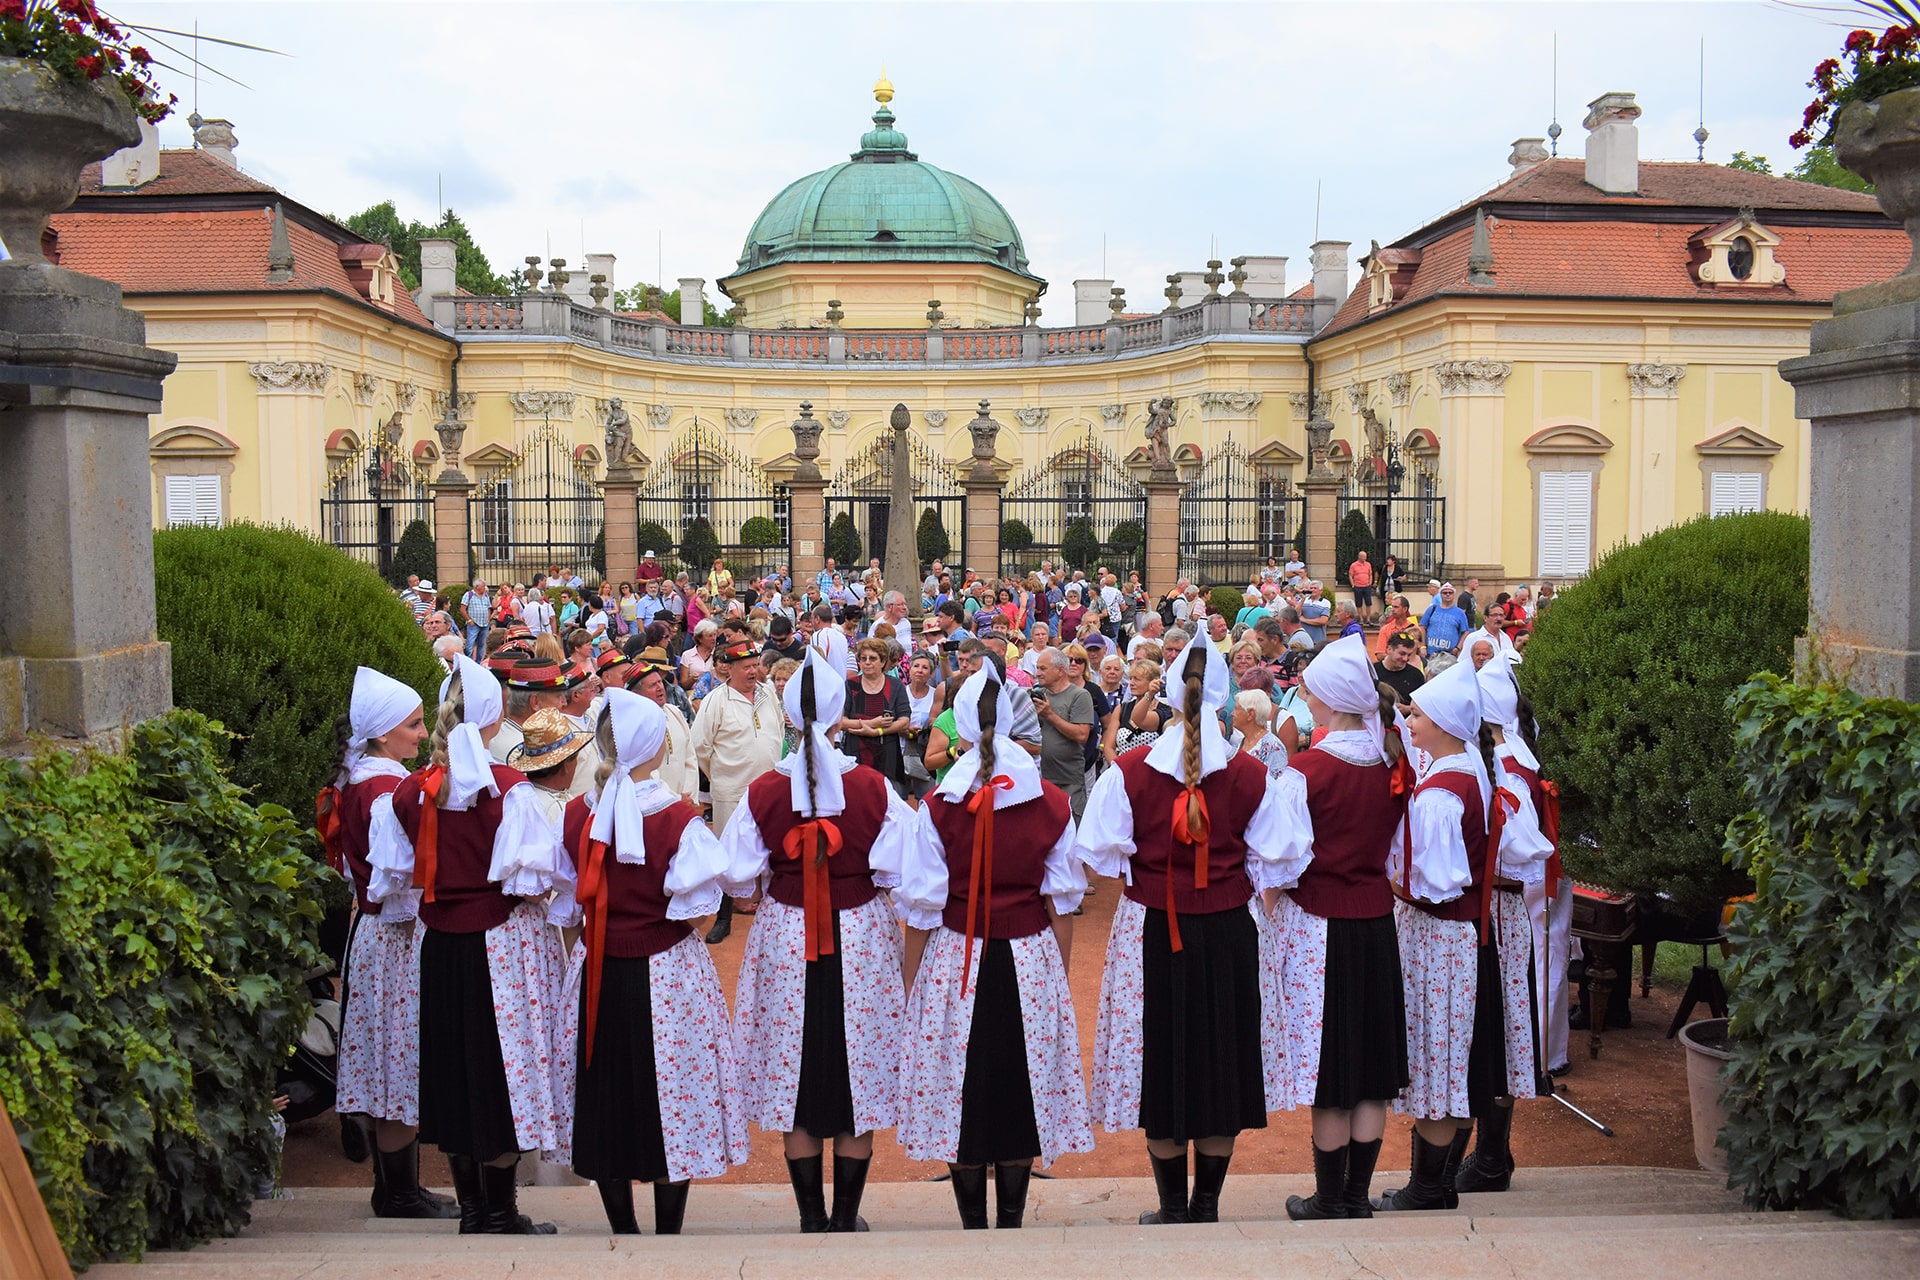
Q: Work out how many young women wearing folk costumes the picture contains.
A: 9